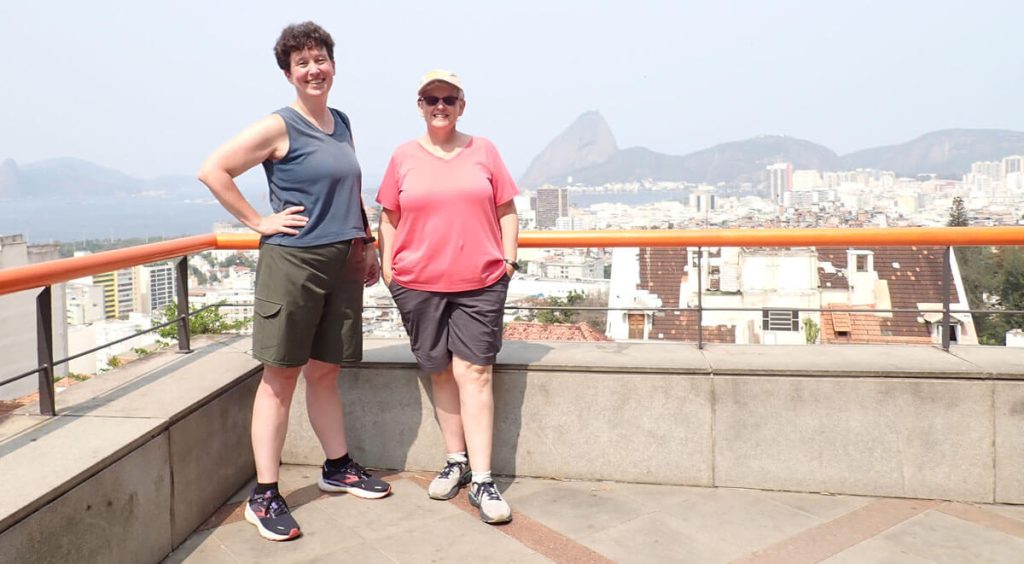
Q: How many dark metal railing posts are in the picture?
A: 4